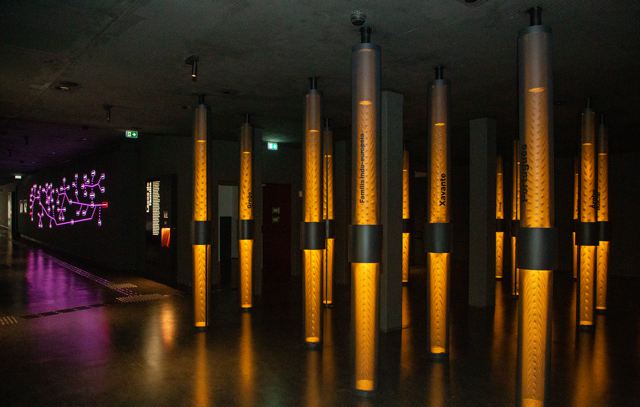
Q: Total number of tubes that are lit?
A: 13